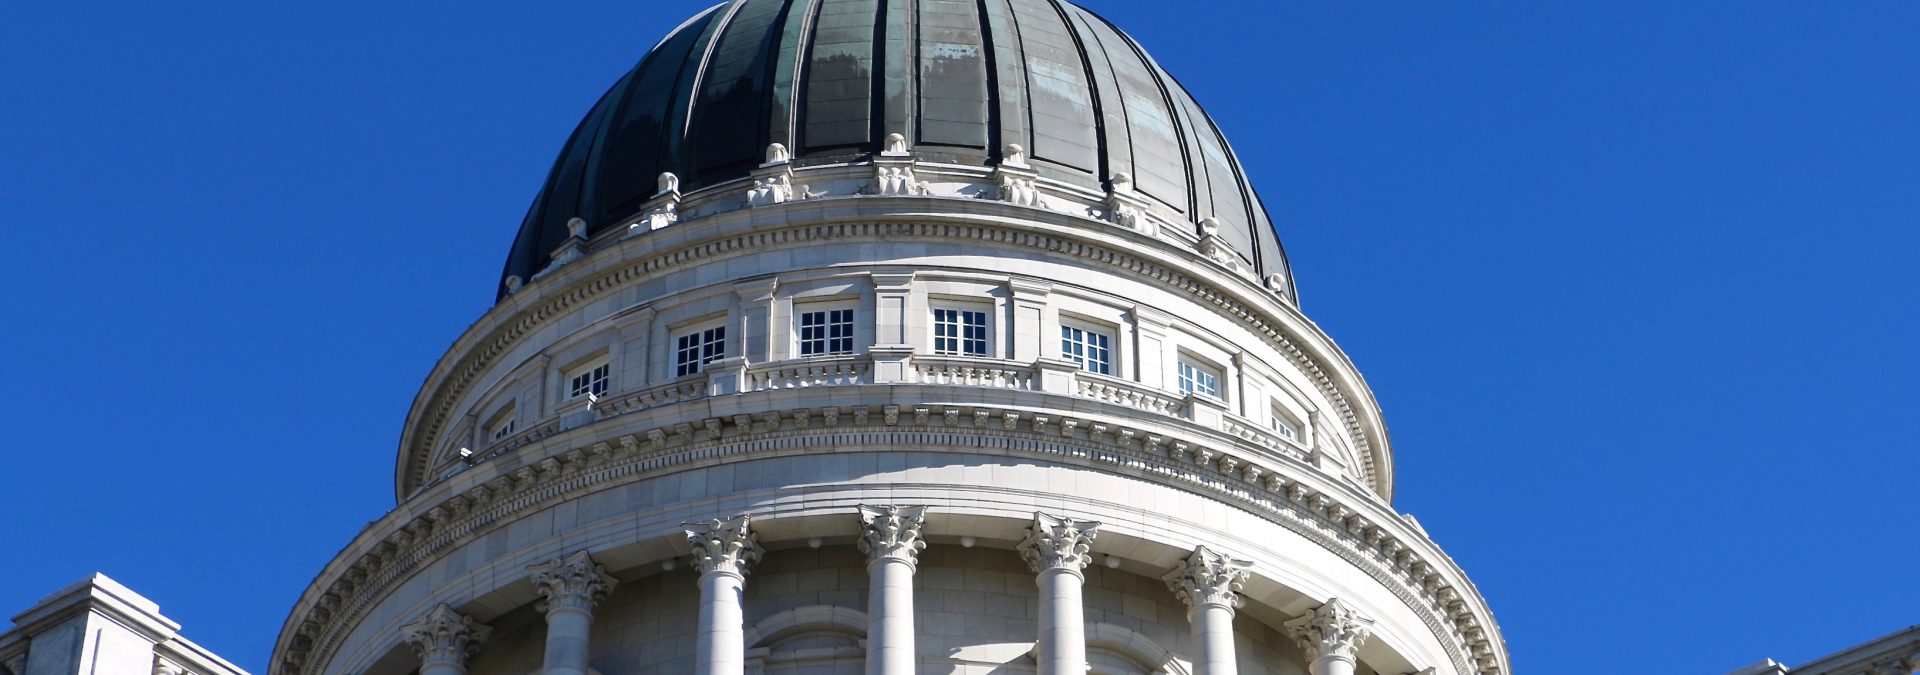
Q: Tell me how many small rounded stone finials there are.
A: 9